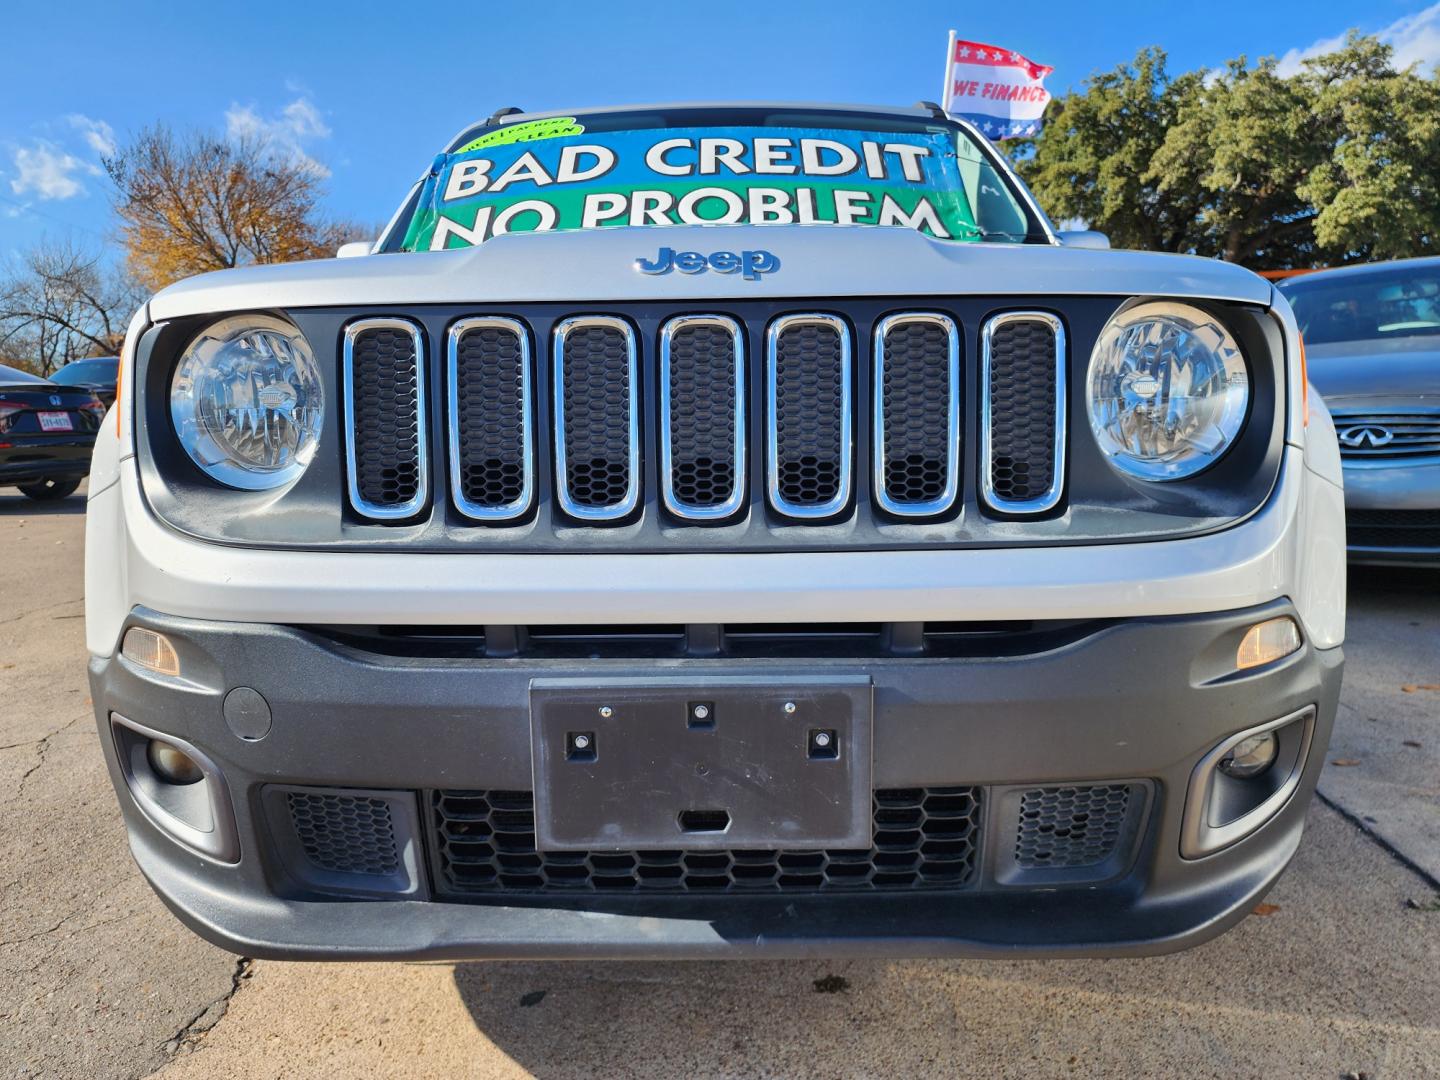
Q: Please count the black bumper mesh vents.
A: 3